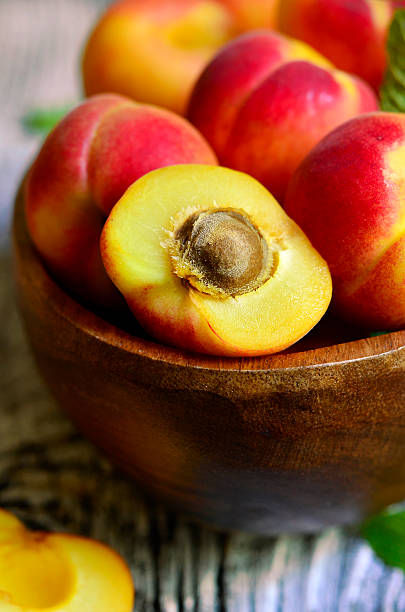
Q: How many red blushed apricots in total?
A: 4